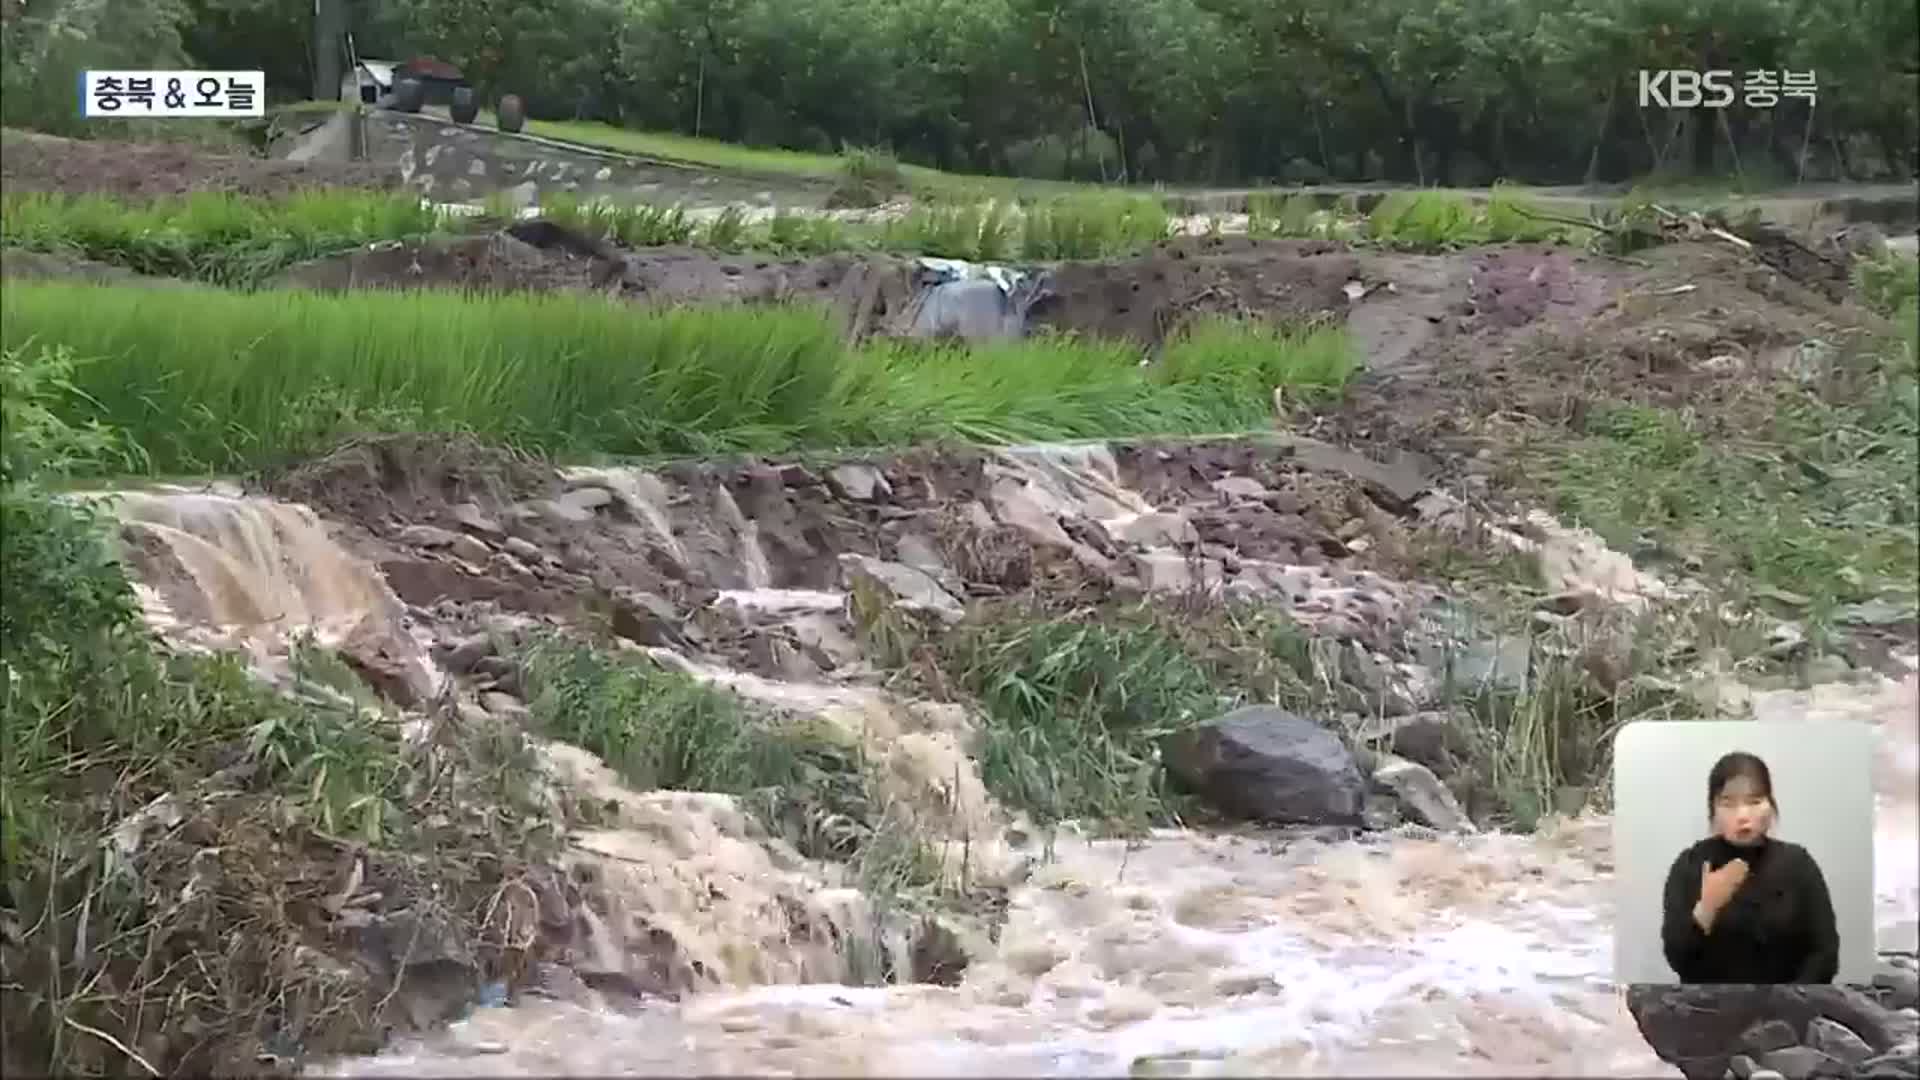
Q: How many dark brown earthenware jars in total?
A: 3